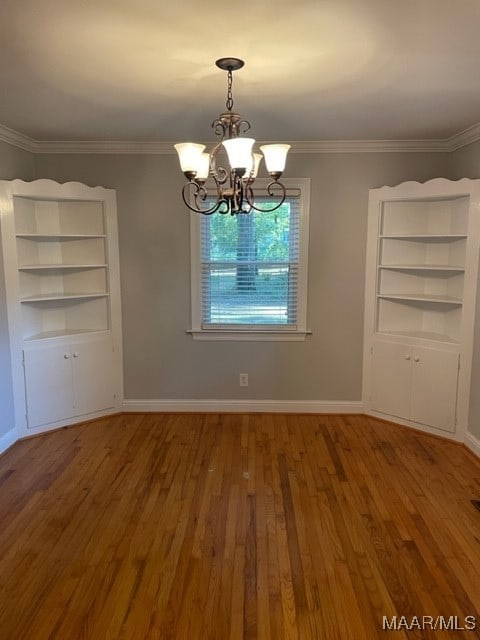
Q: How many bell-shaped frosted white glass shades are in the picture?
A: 5